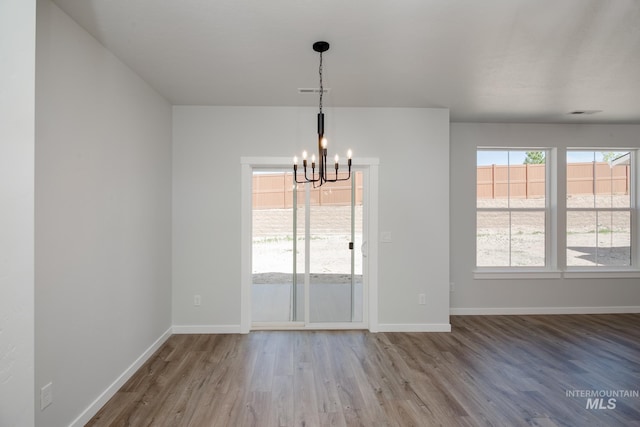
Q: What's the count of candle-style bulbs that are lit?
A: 6